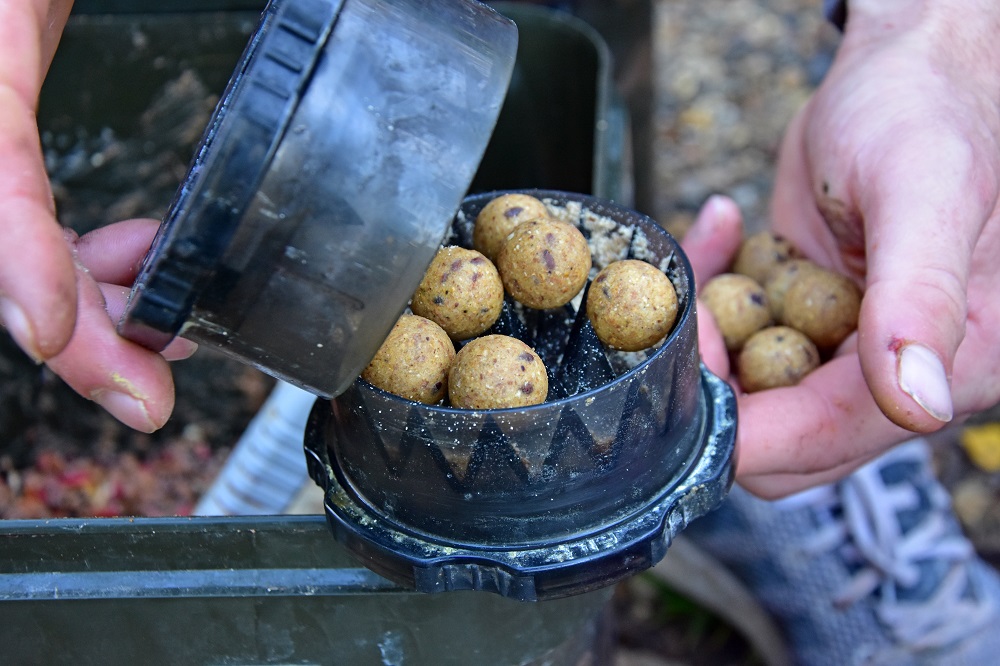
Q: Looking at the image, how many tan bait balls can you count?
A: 11